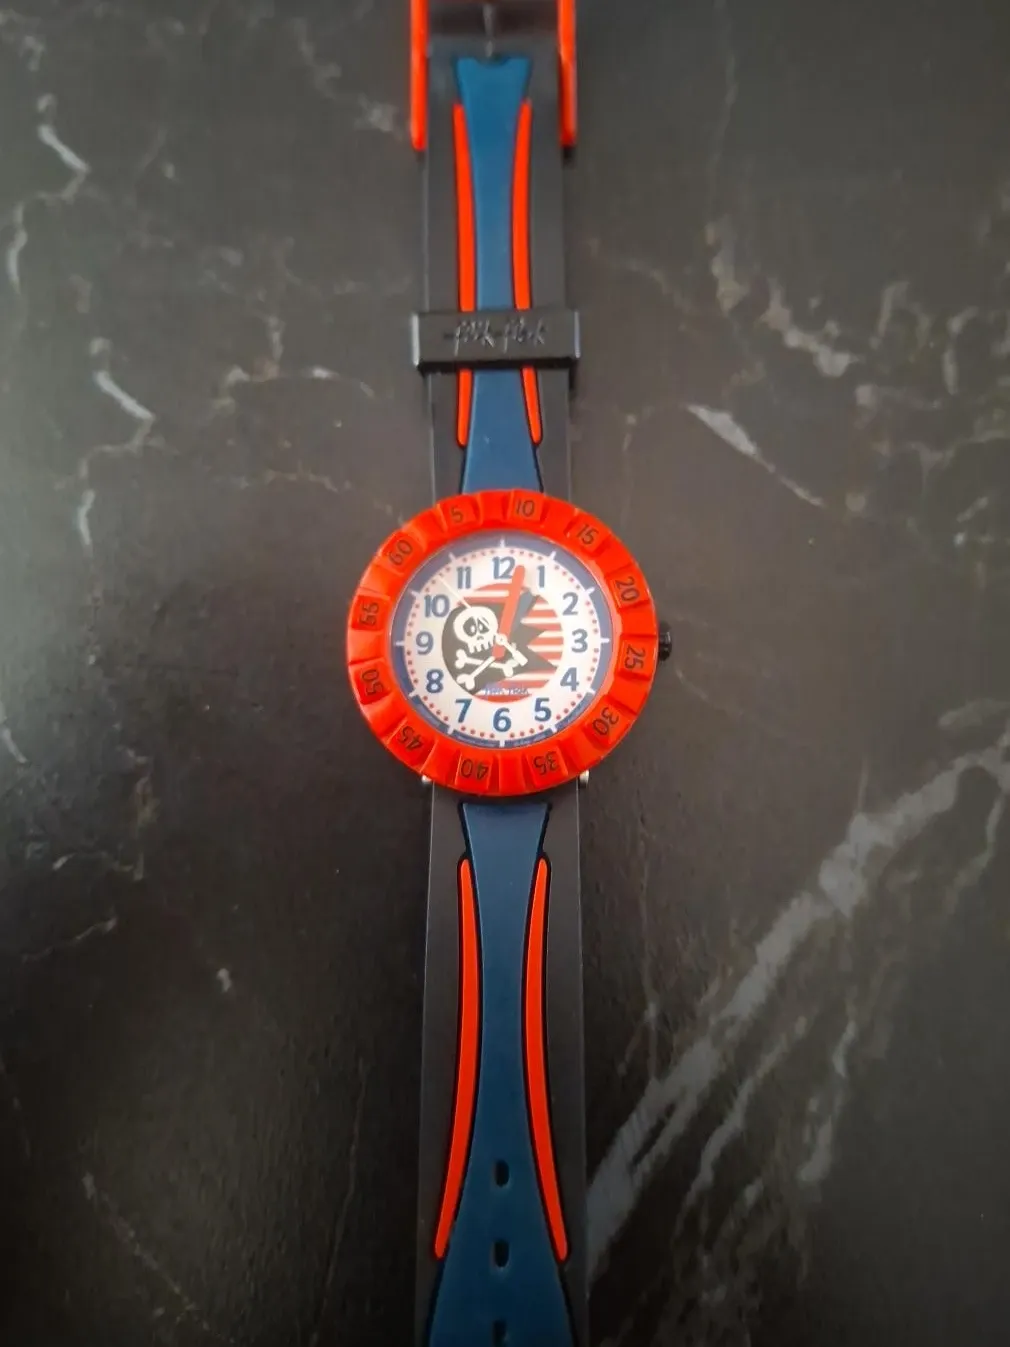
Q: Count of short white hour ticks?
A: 12